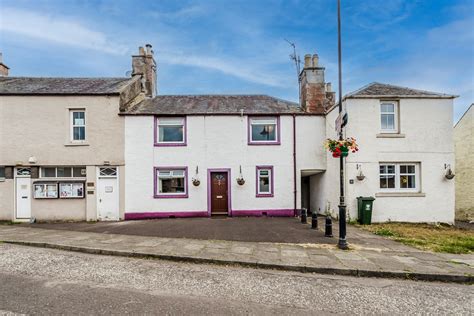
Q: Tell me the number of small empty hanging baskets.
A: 4